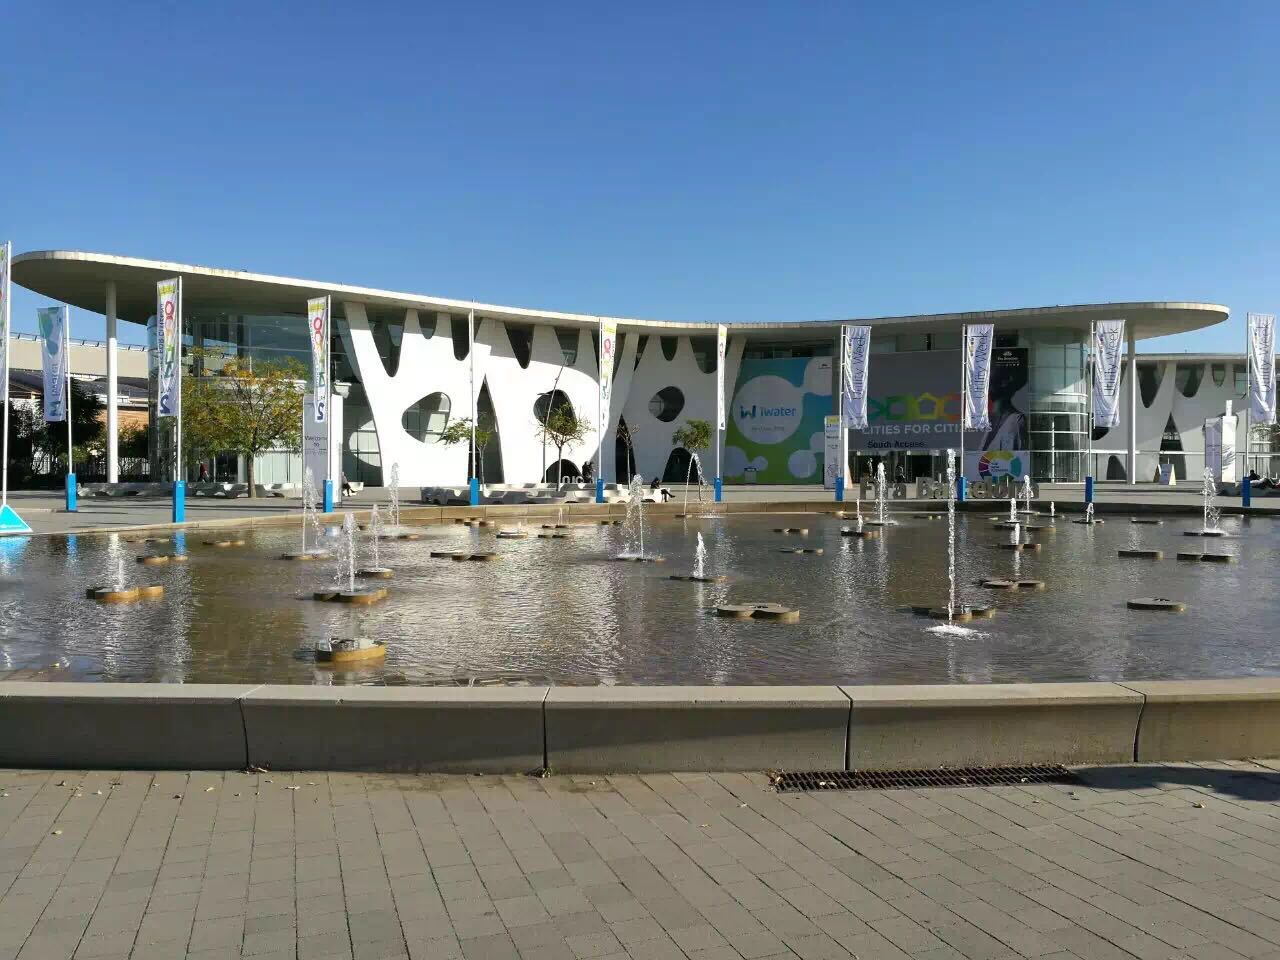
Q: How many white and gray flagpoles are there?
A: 11